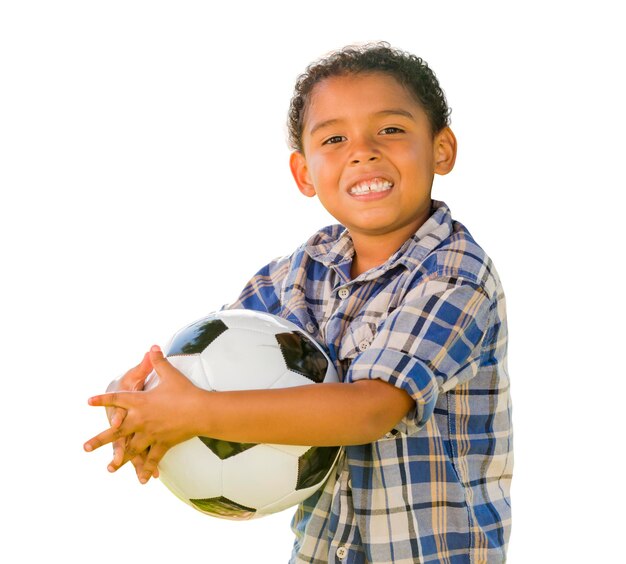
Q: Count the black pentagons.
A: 5